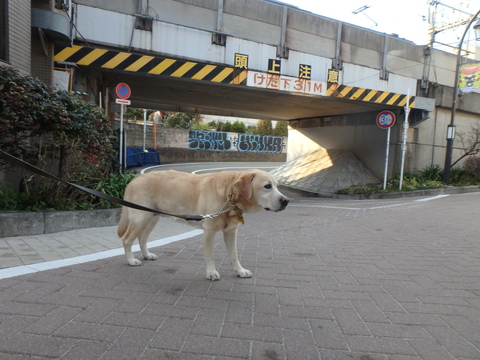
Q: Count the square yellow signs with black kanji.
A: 4